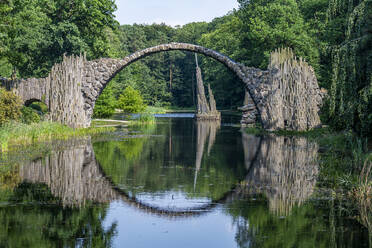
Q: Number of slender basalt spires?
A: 2